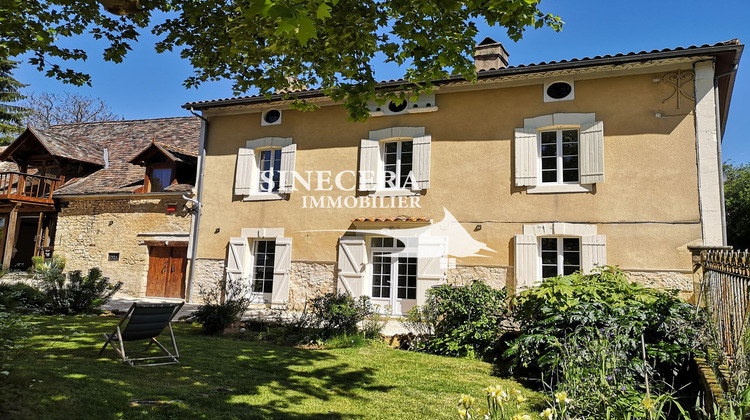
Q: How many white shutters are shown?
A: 12